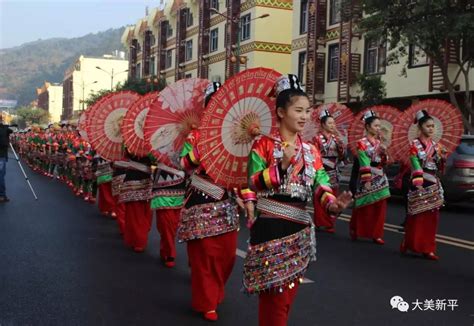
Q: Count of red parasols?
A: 8